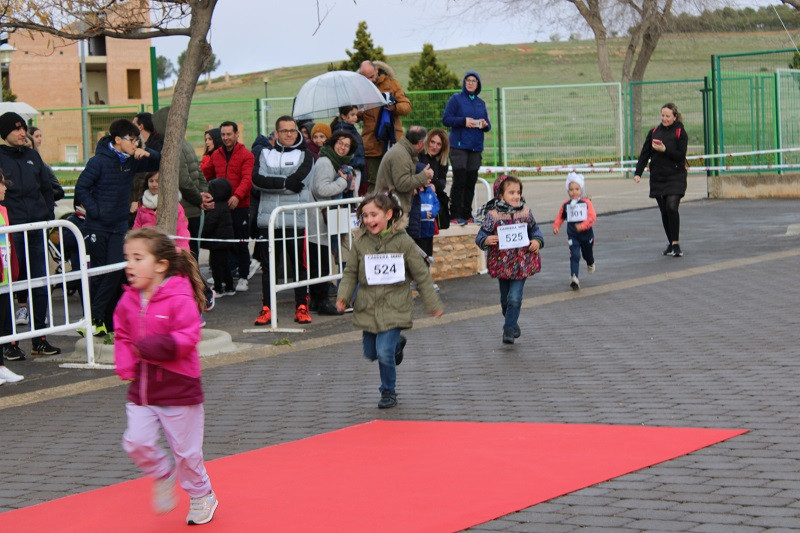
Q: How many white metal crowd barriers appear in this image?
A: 3